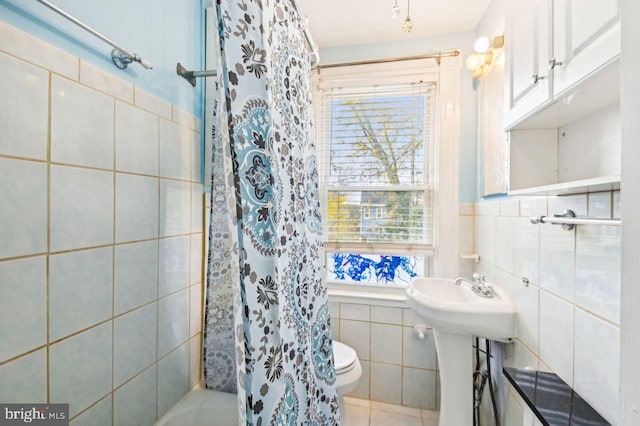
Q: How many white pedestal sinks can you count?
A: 1